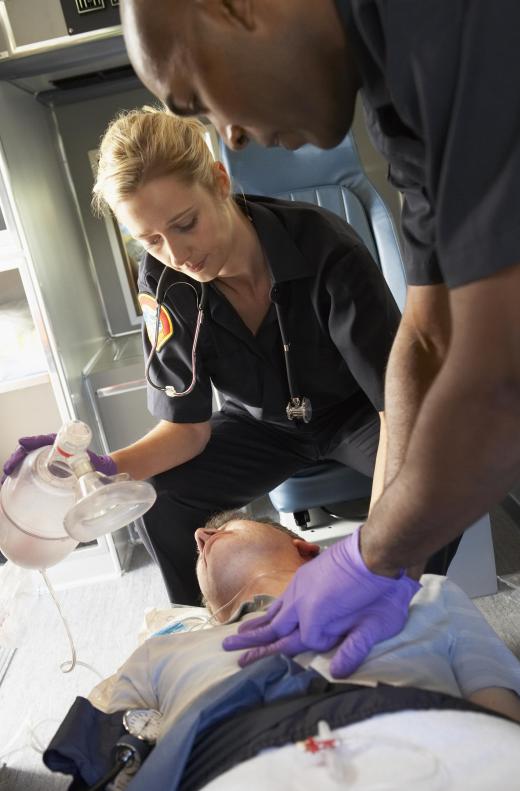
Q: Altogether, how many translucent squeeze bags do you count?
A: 1